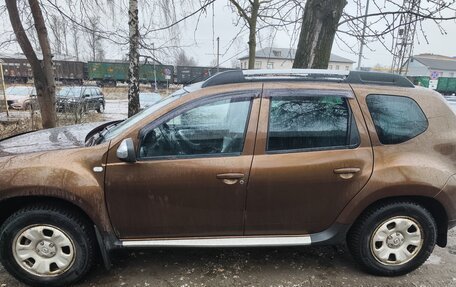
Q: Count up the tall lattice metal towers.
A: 1